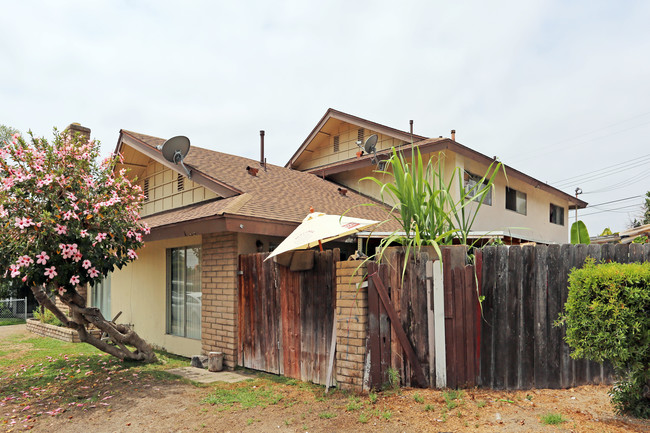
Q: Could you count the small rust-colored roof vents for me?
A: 3